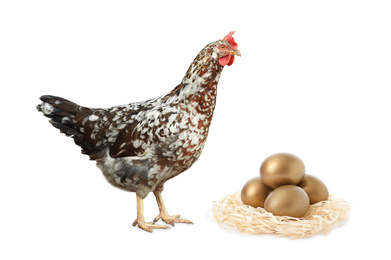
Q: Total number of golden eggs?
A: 4